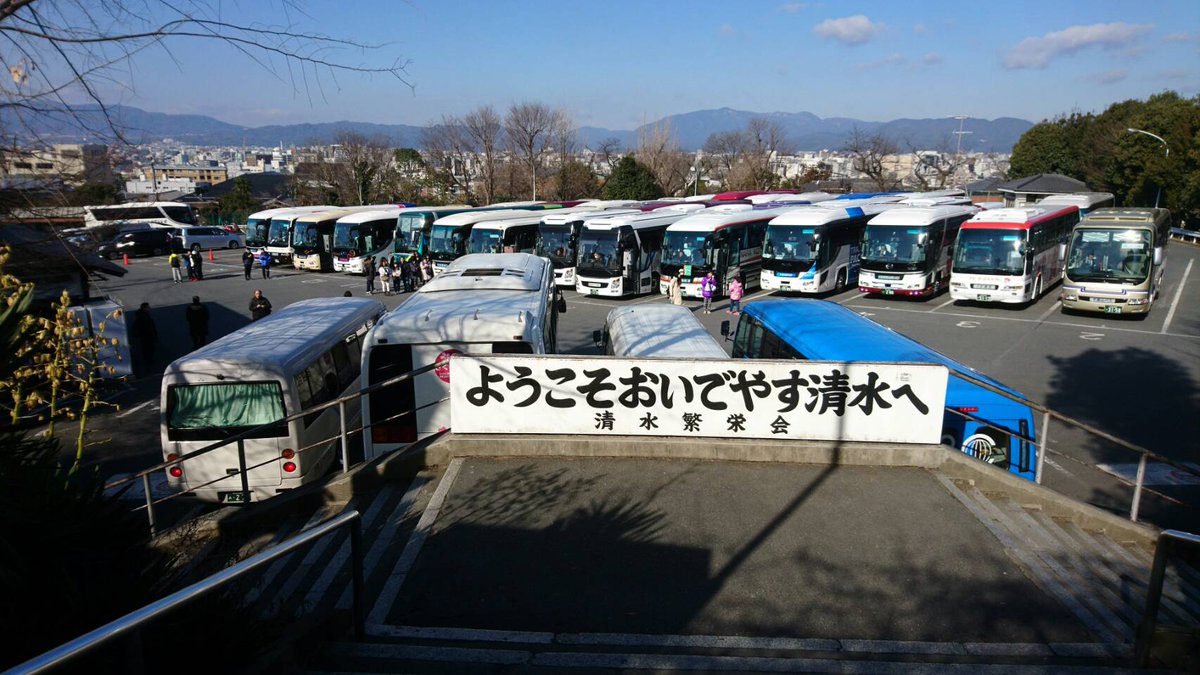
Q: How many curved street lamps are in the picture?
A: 1